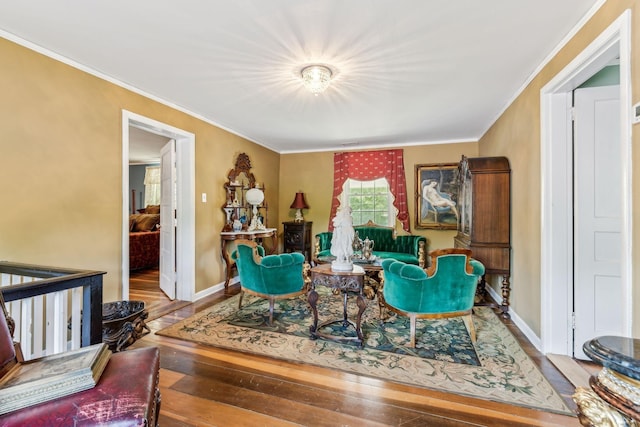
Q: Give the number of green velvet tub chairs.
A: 2